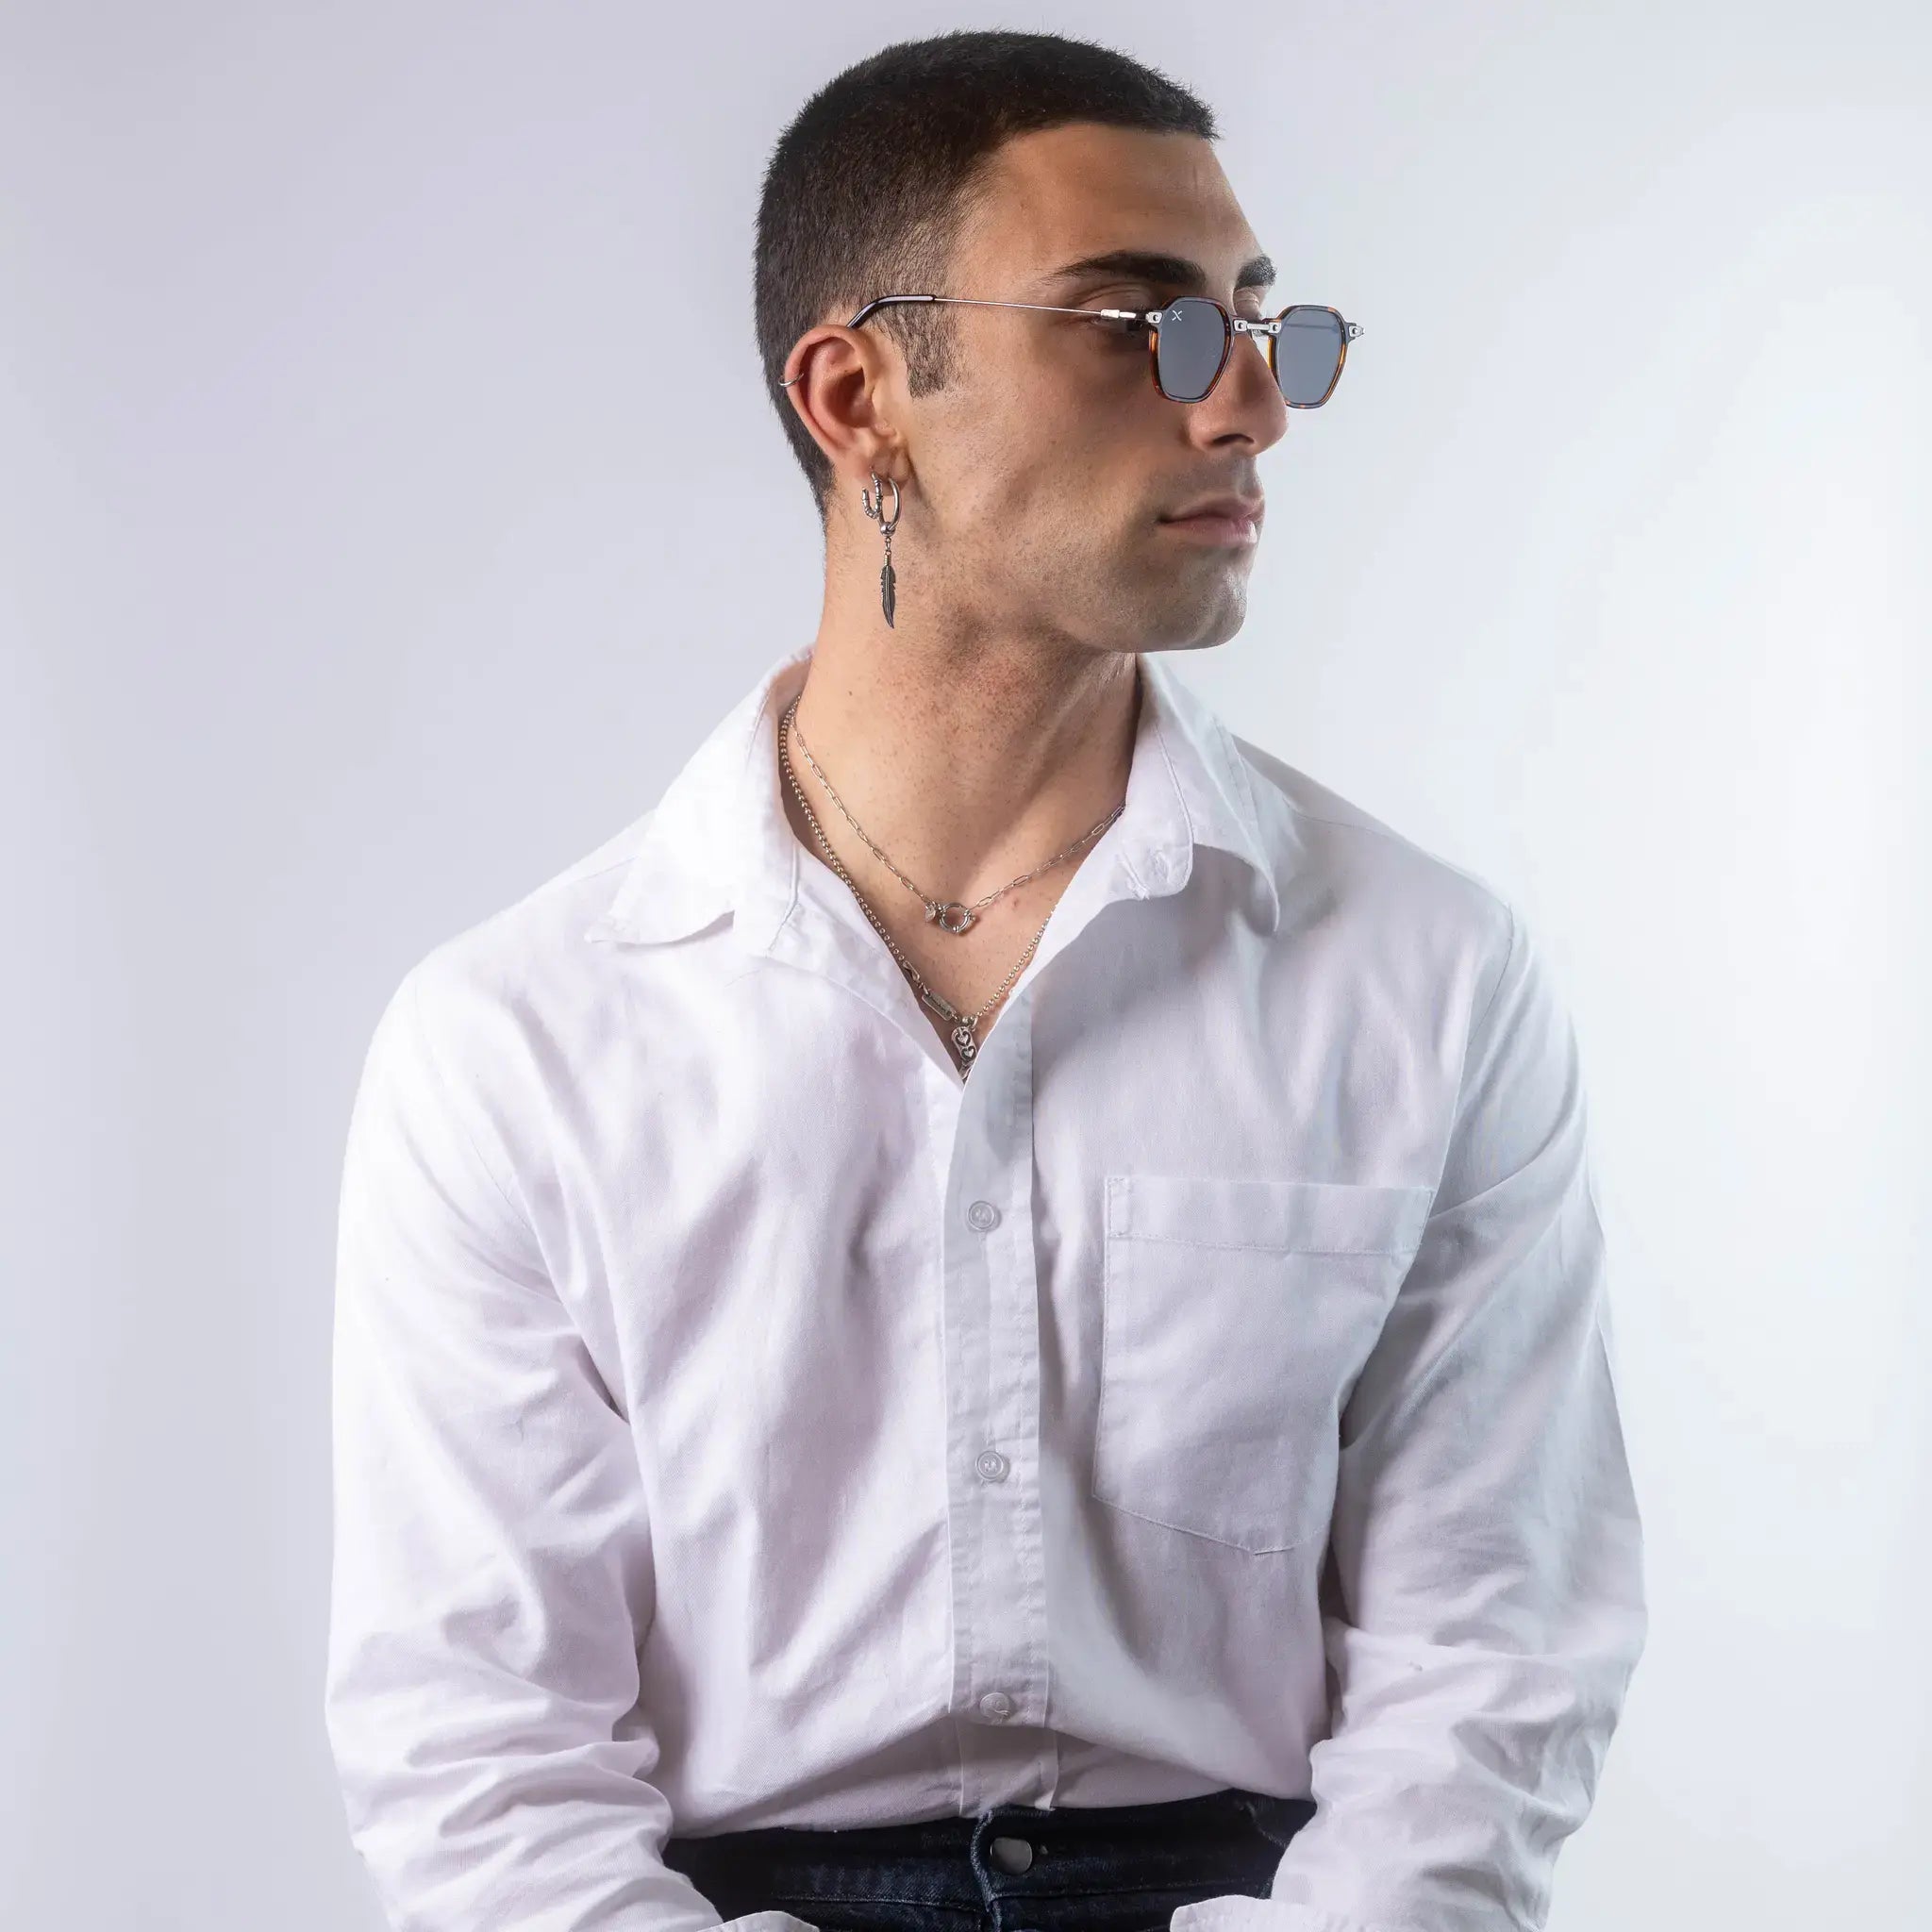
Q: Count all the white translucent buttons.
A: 3